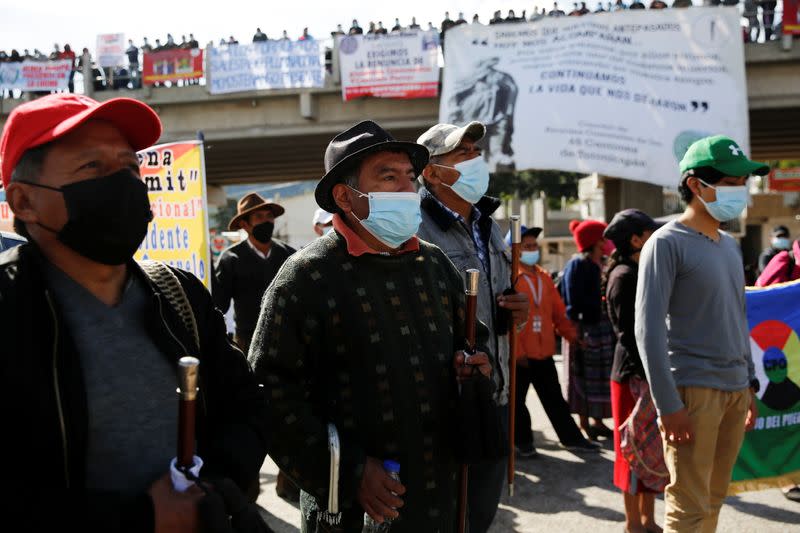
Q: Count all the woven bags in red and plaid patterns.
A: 1